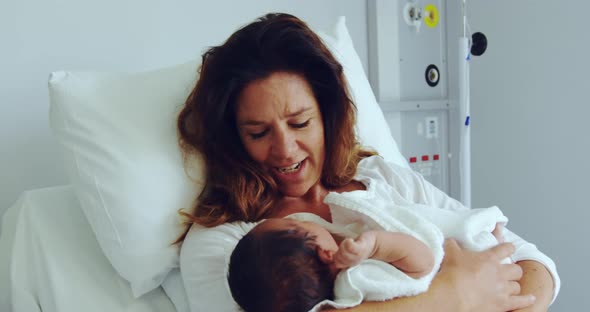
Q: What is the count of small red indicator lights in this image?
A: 3